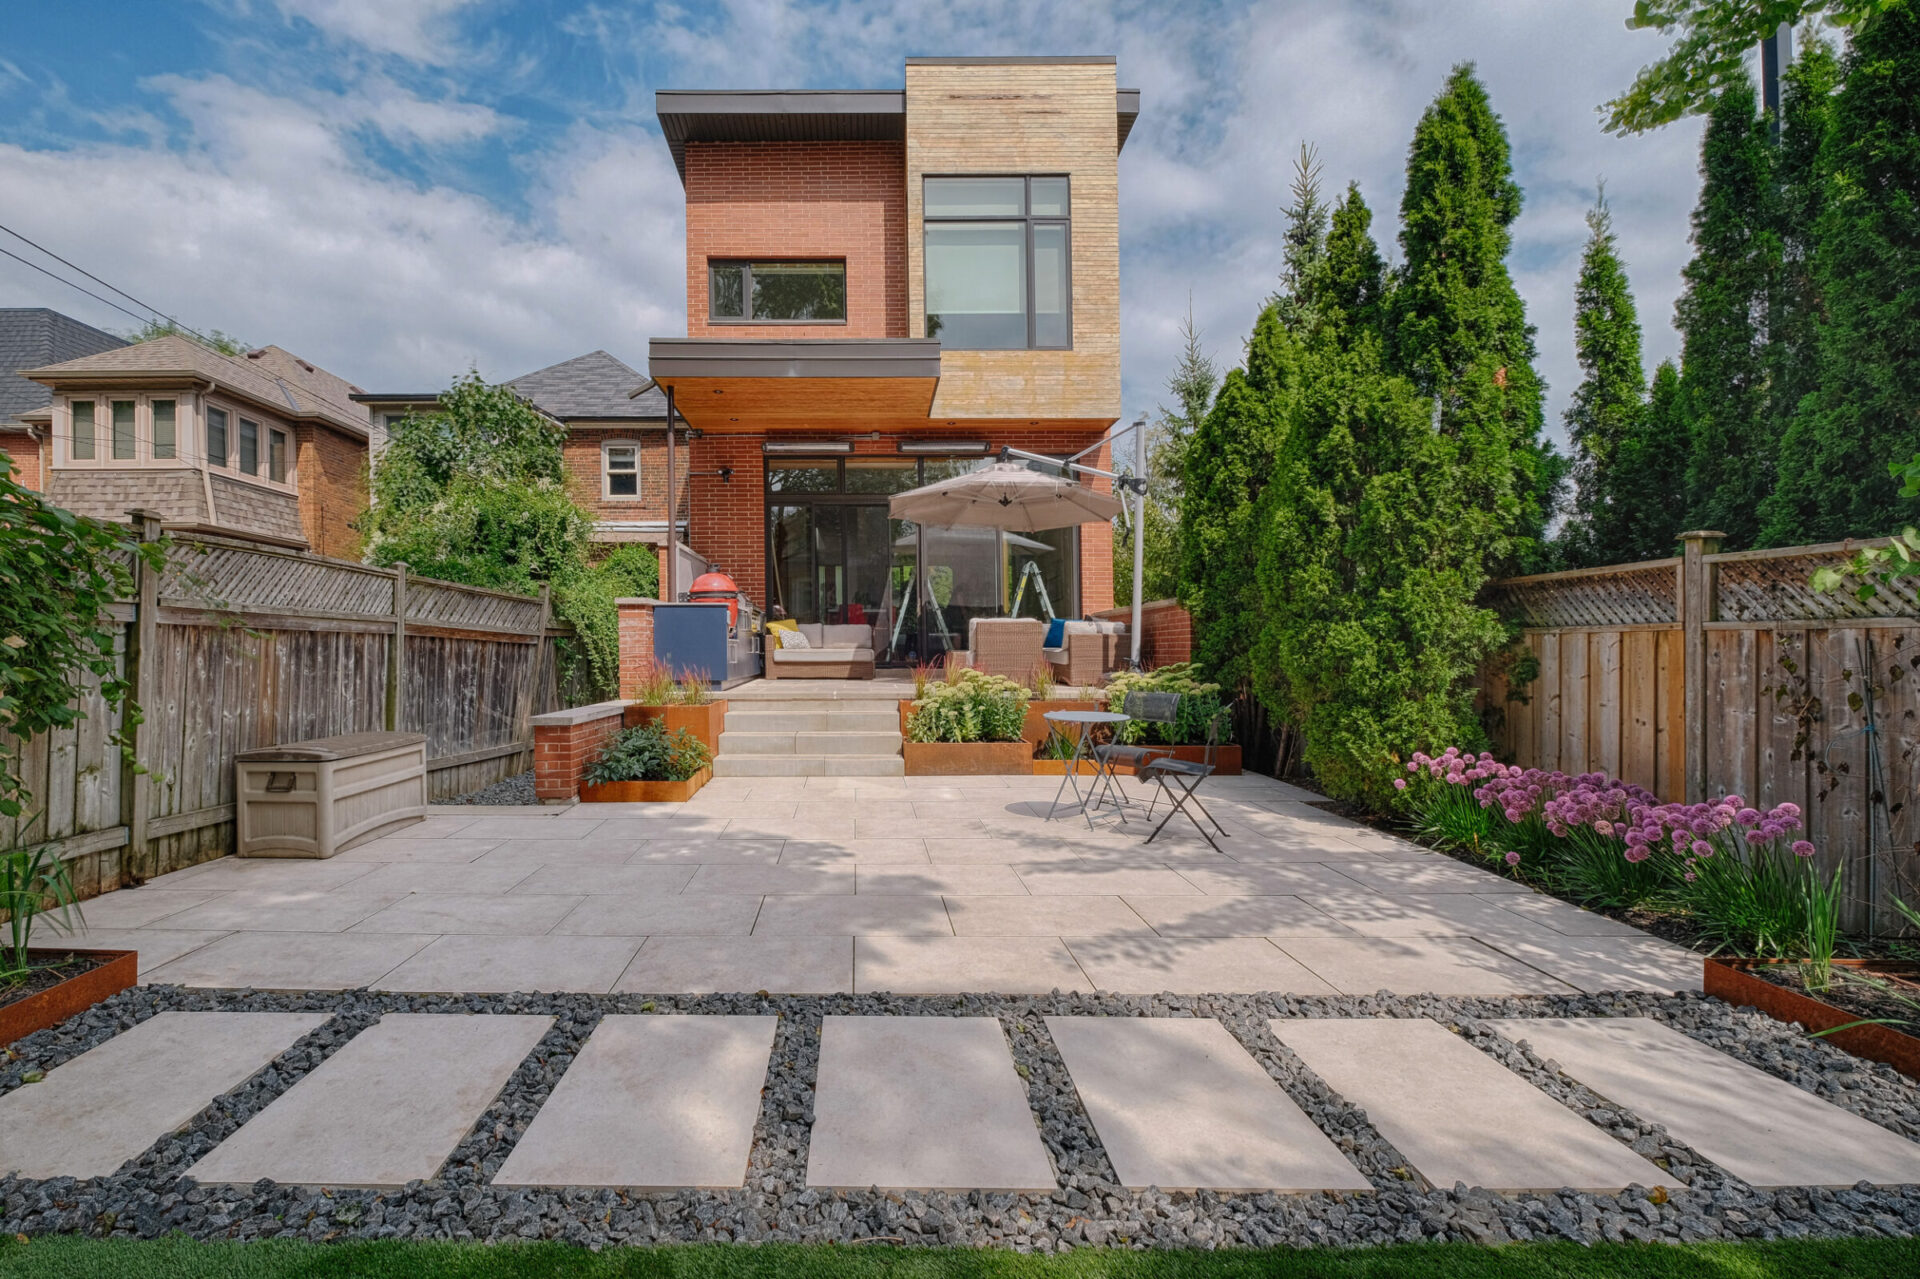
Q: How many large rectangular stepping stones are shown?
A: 7